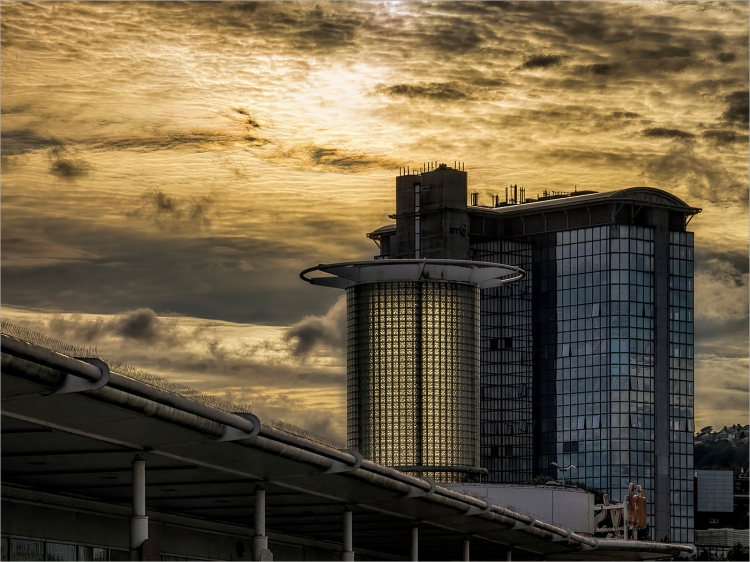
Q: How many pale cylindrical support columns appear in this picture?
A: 6